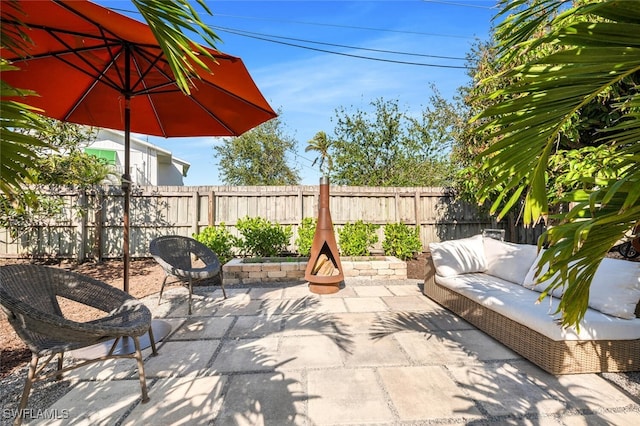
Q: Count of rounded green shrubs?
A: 5